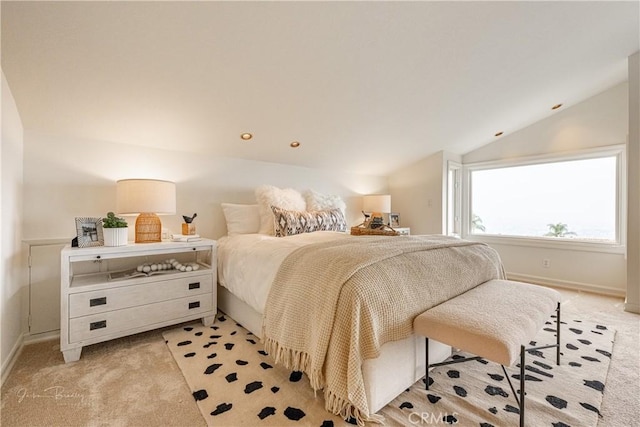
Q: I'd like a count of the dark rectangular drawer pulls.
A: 4